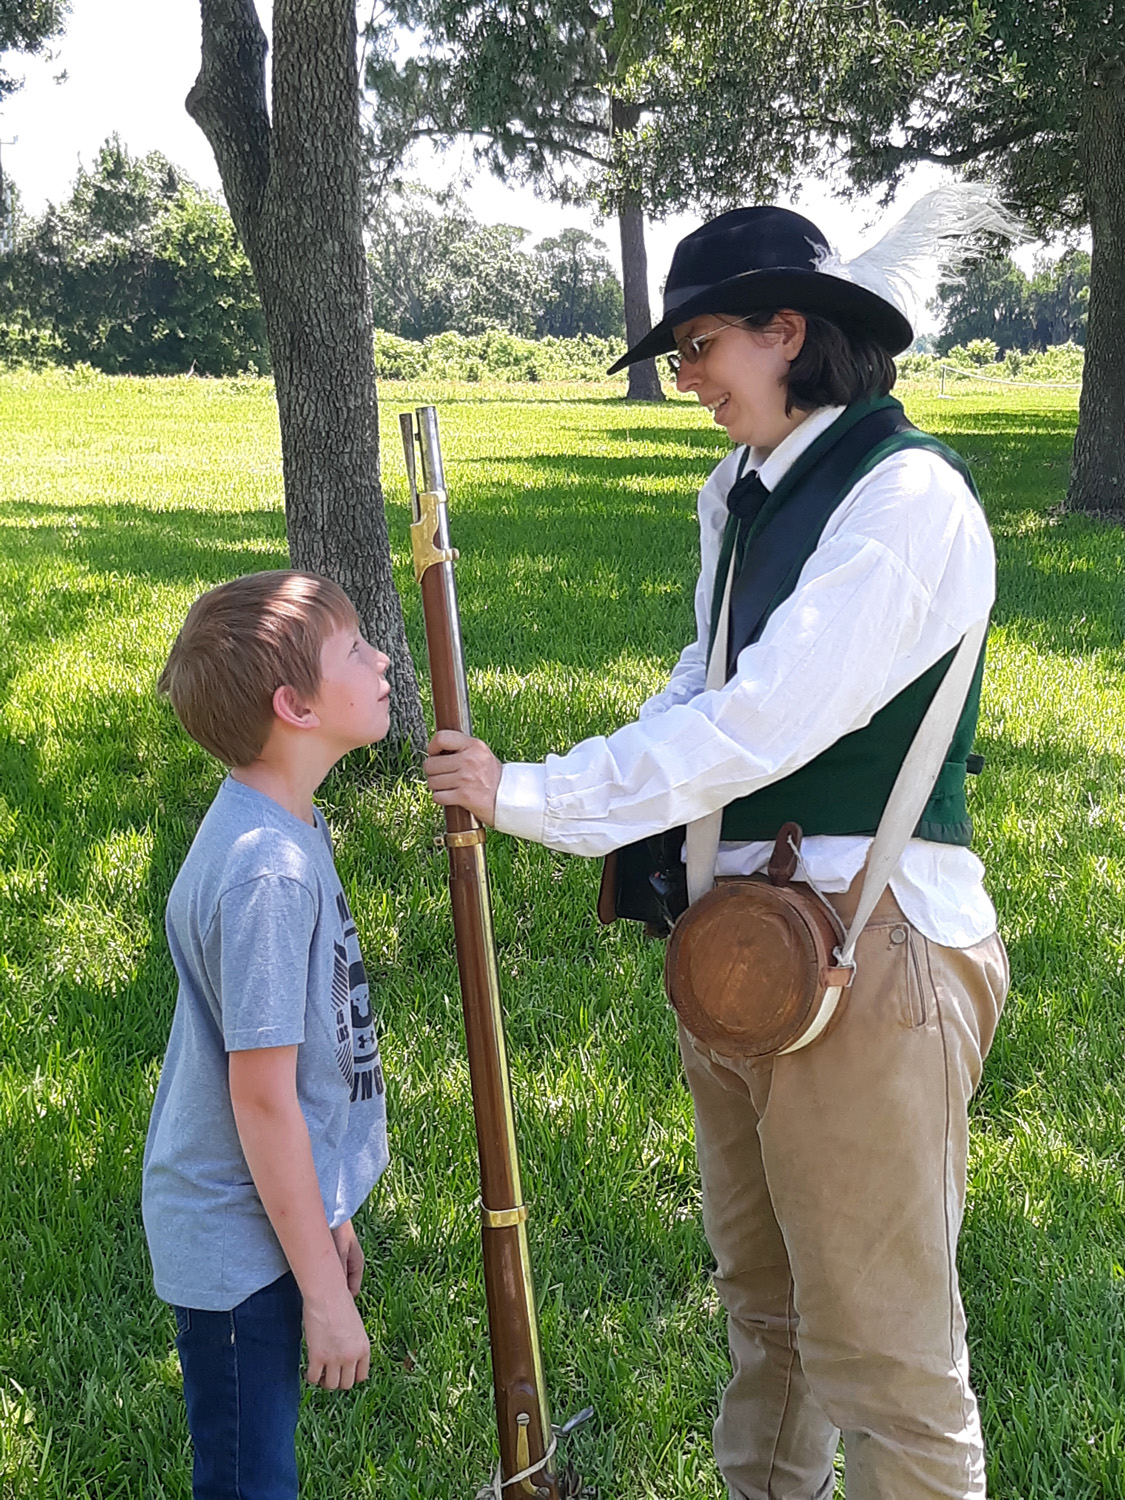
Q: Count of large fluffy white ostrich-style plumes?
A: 1